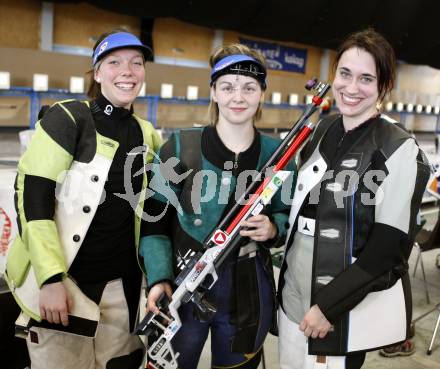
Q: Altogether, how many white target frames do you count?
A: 15